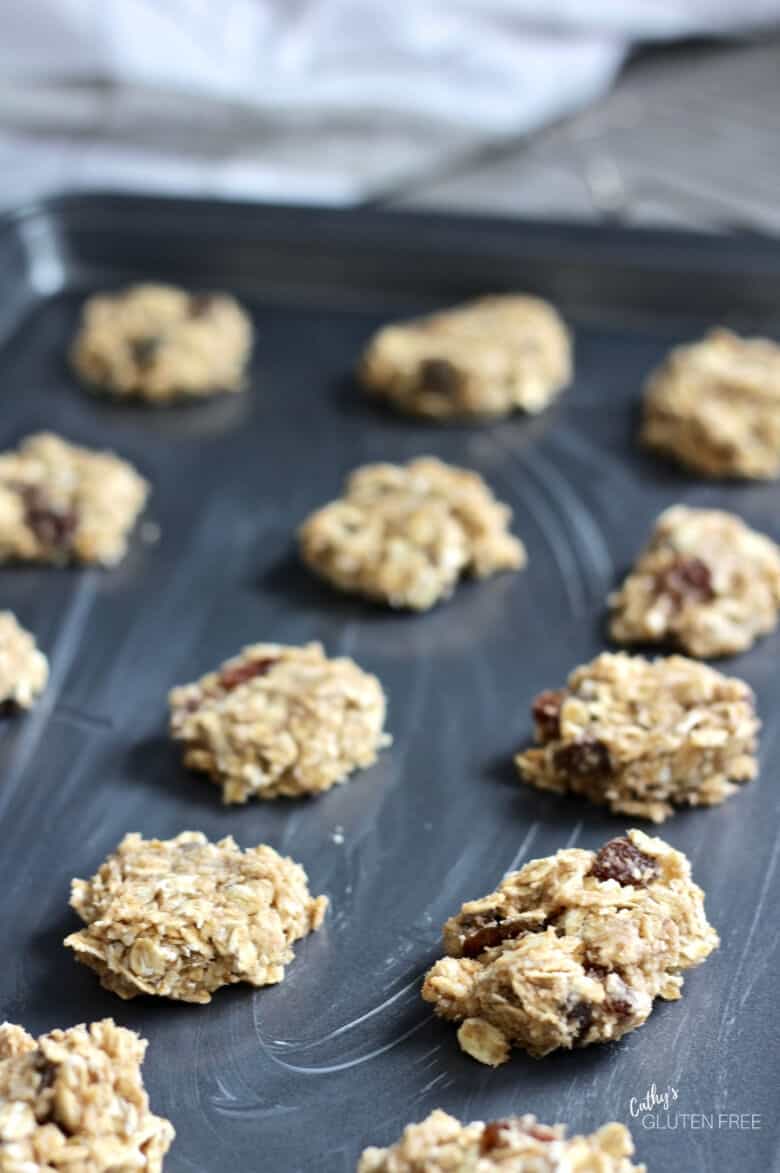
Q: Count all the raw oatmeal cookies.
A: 13